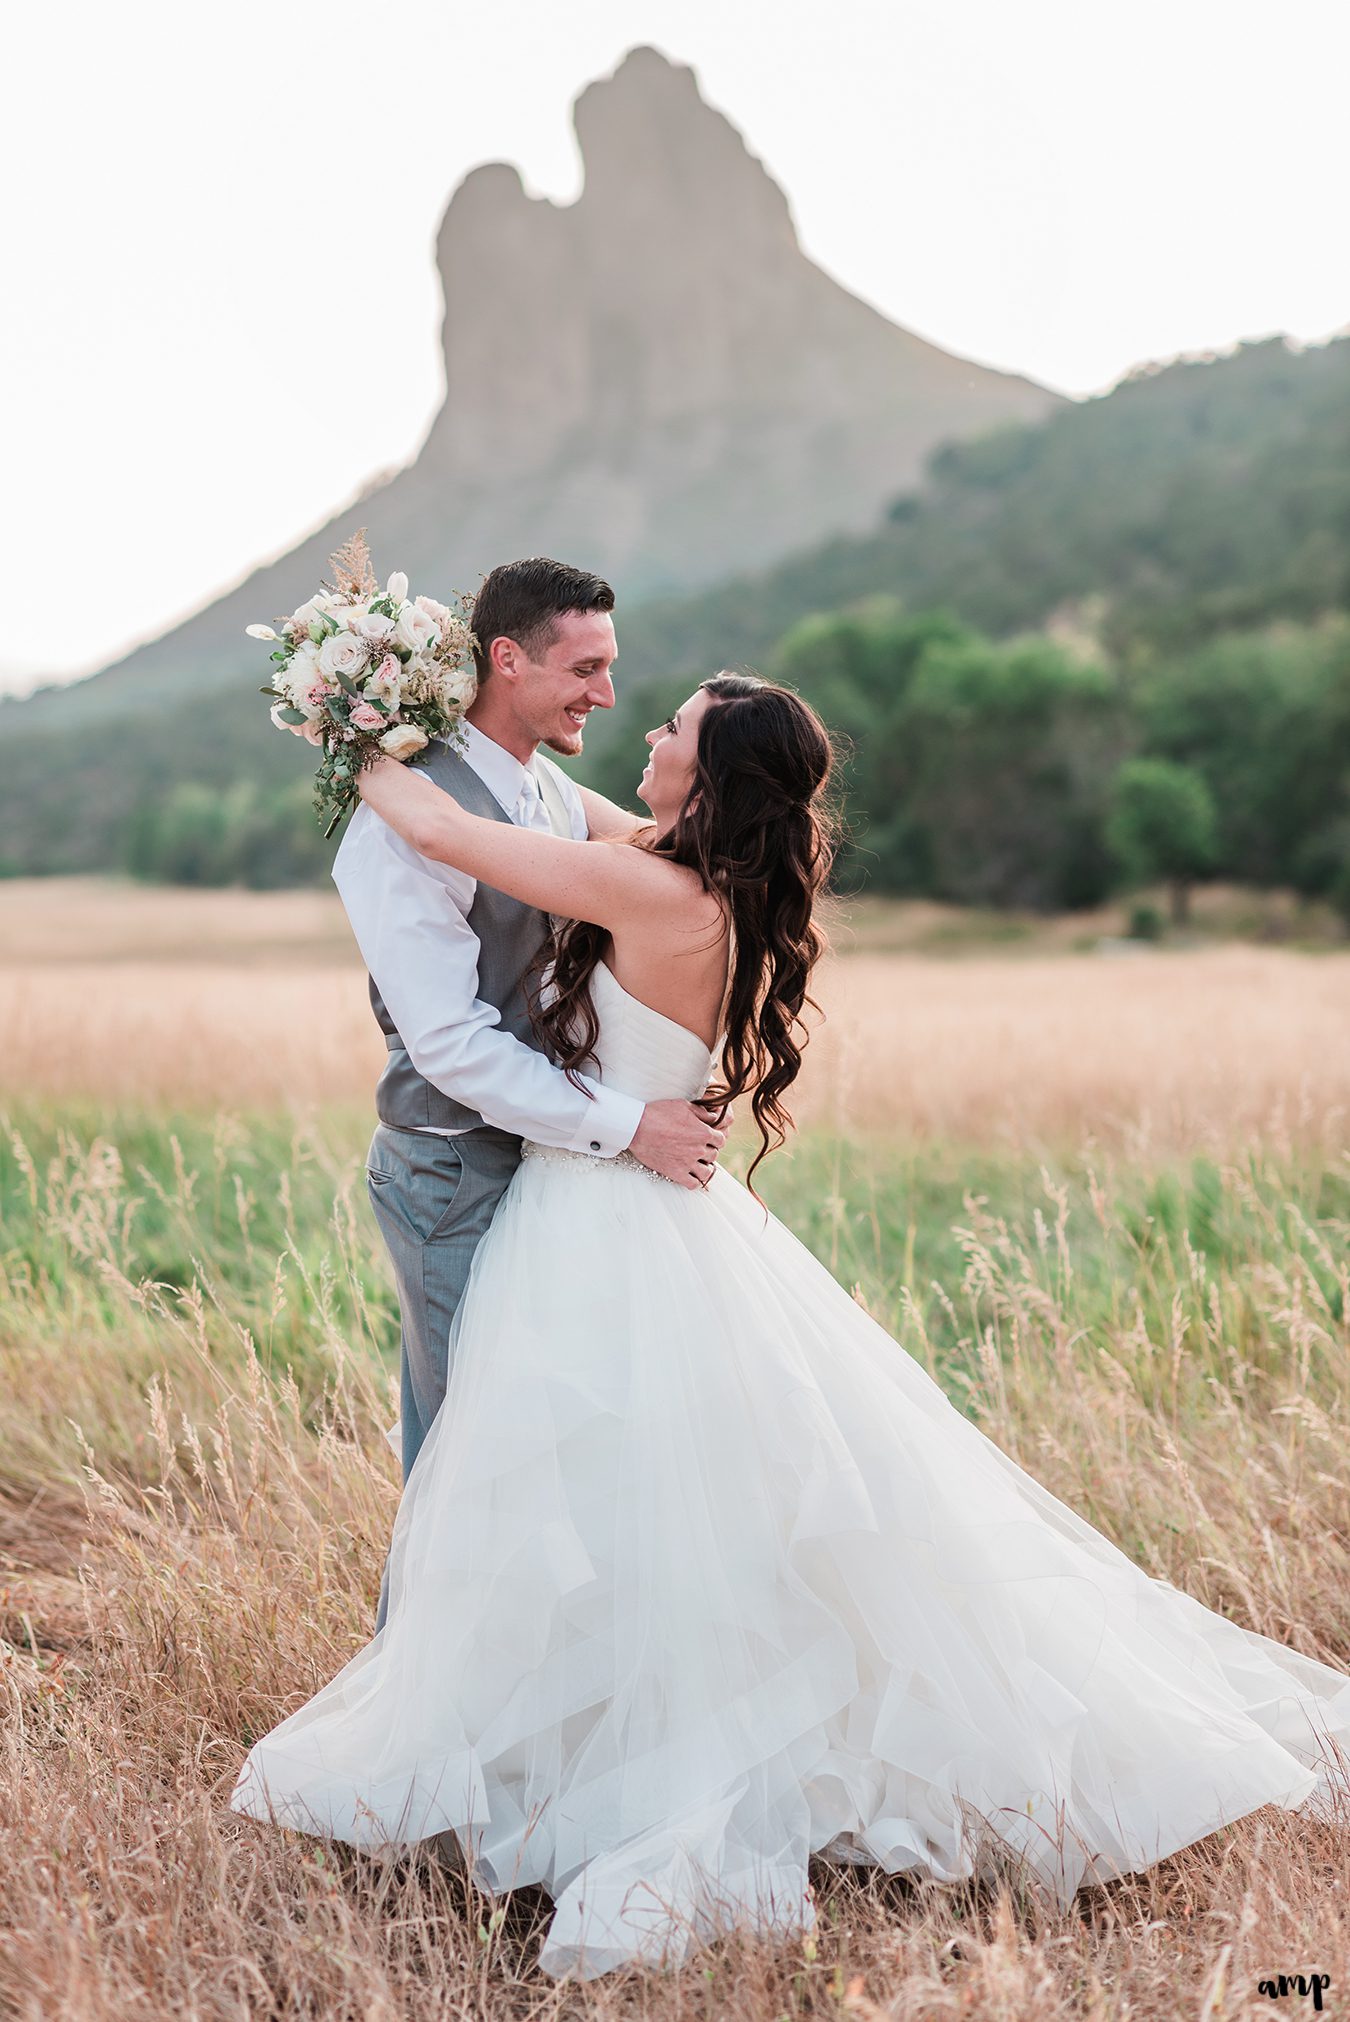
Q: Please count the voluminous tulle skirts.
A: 1